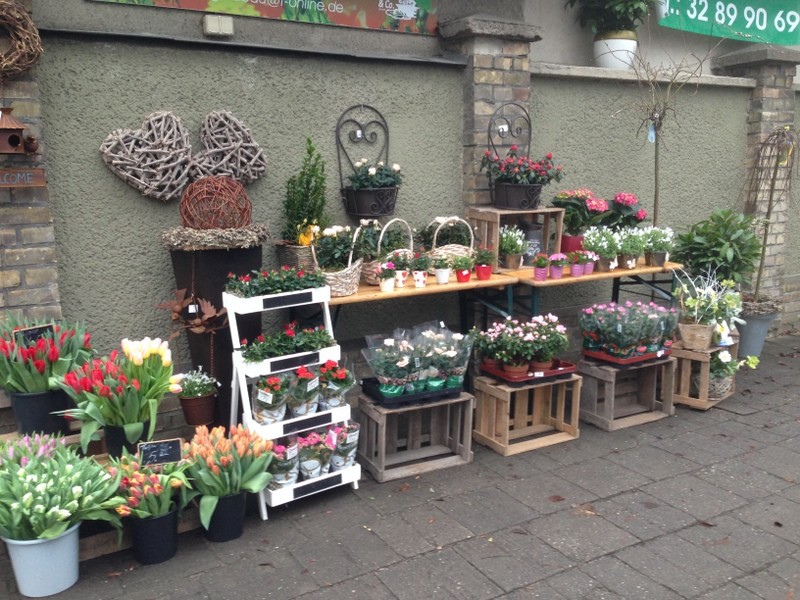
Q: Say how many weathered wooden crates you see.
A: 5